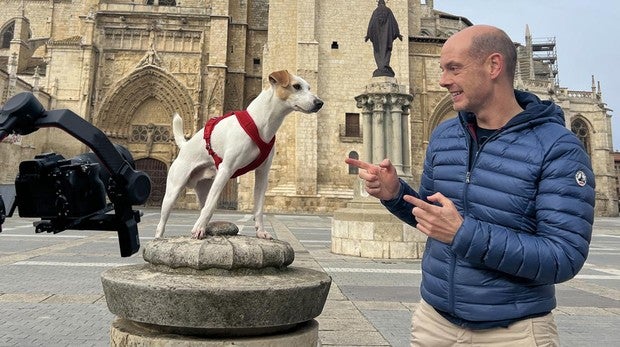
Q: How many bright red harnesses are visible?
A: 1